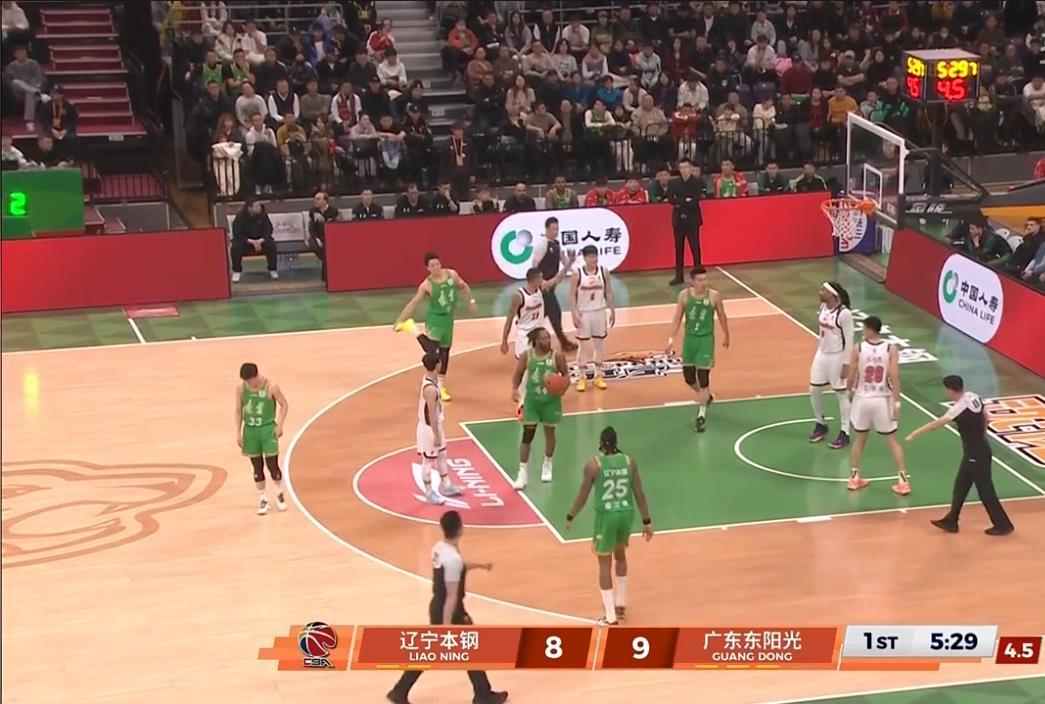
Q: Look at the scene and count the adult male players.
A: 10